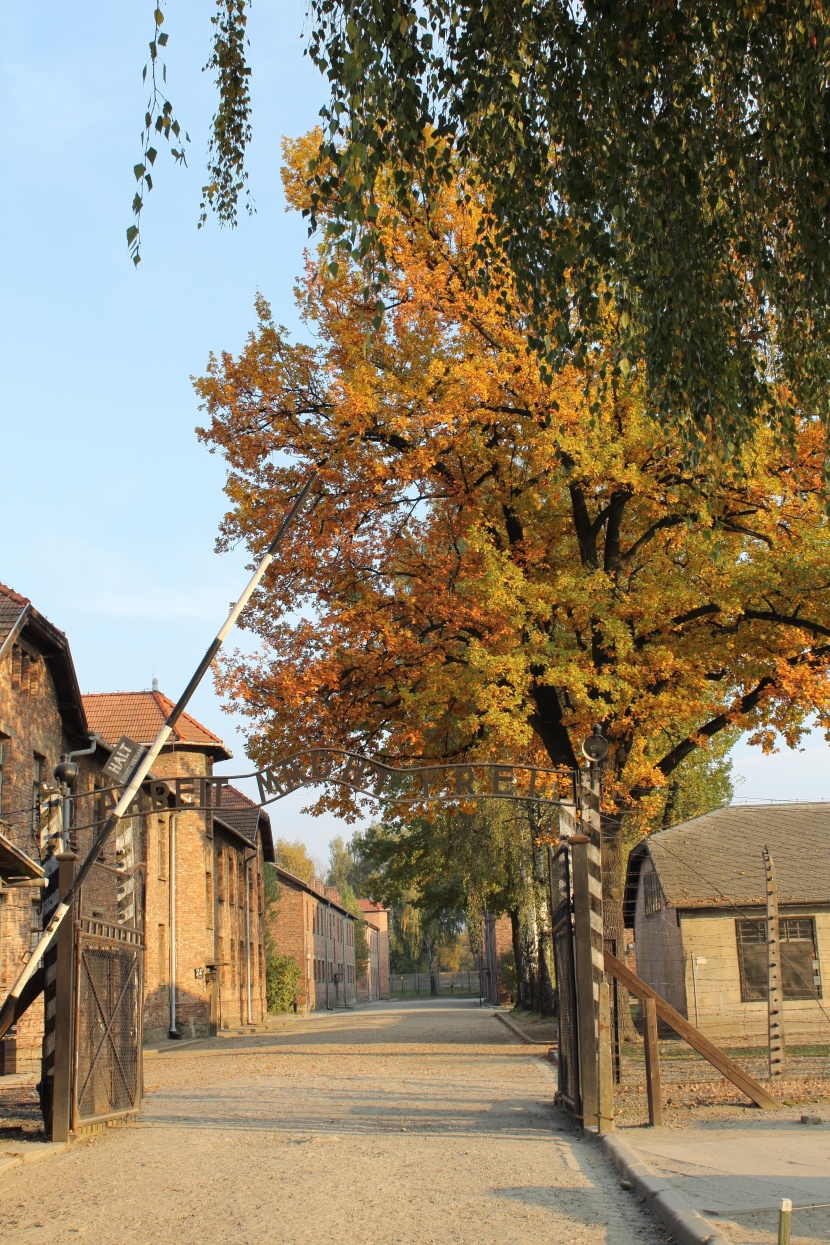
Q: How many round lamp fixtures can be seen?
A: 2